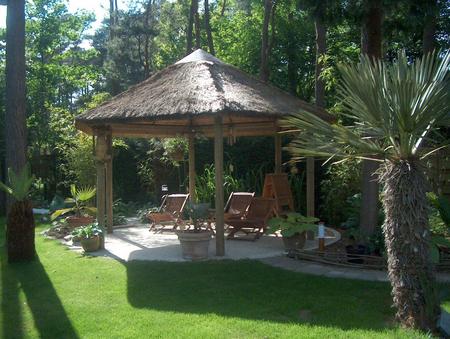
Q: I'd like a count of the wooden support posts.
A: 6